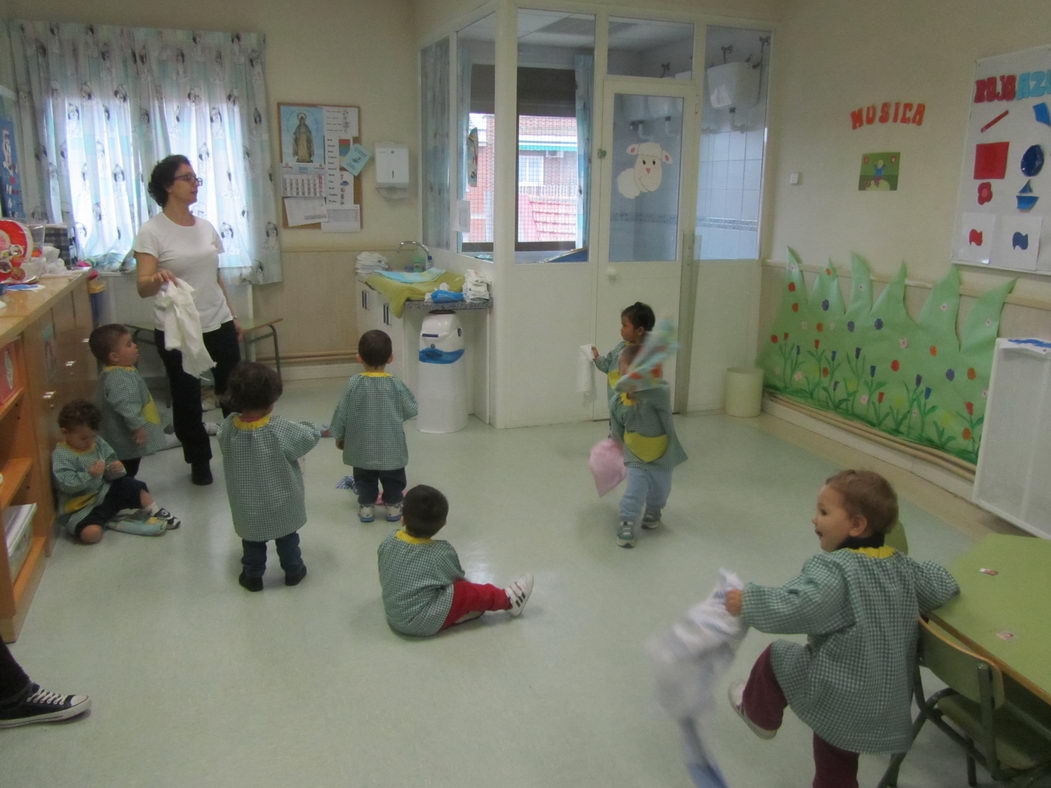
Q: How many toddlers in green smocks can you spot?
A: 8